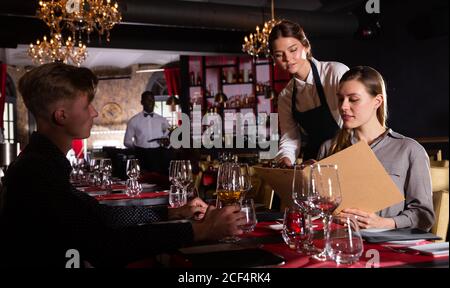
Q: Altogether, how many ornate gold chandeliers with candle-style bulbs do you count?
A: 3